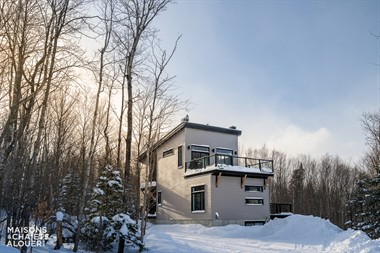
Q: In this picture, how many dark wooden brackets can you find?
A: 3